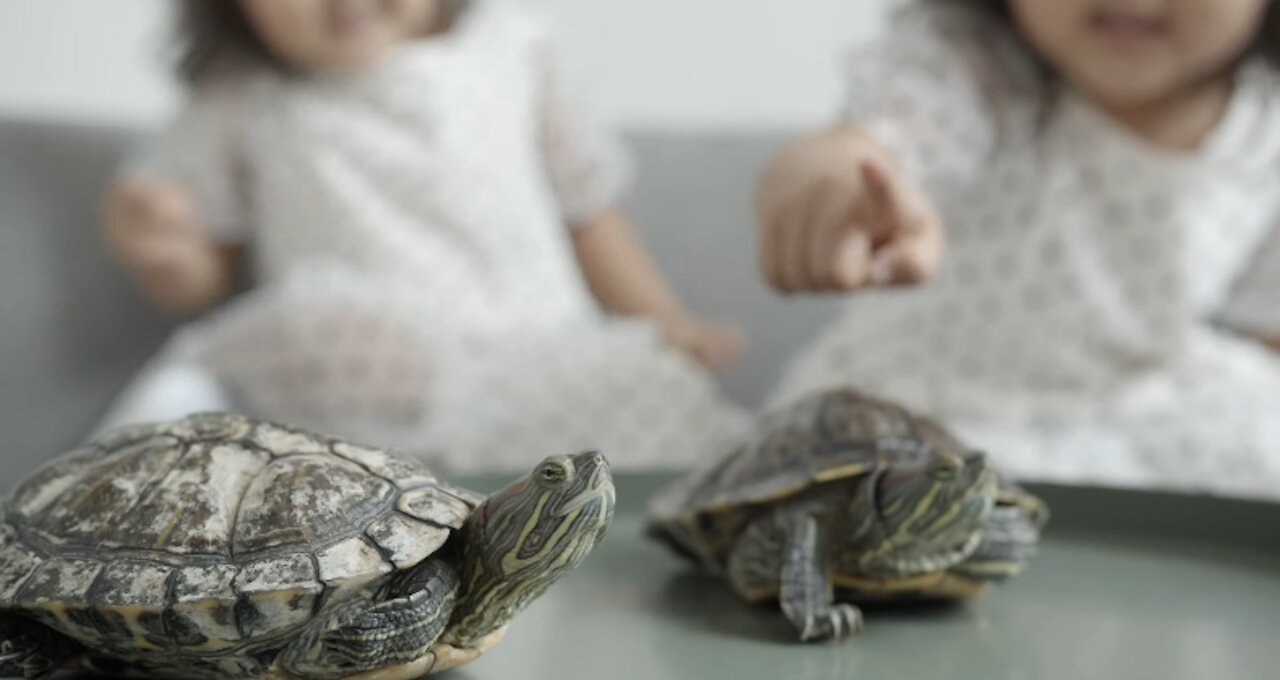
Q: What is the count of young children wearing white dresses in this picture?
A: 2